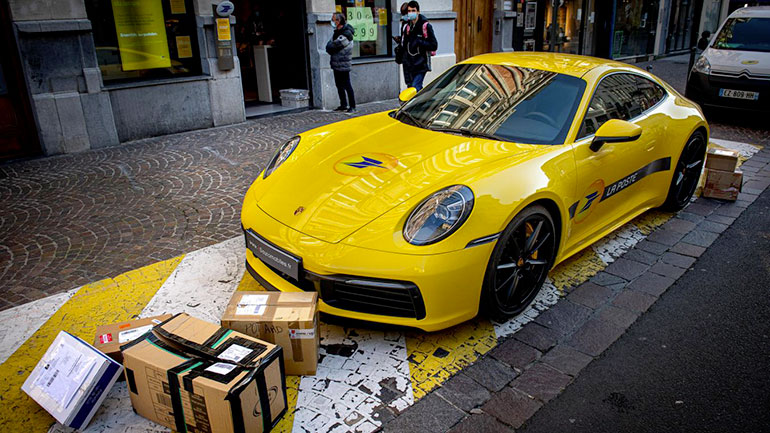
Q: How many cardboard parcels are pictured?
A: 6